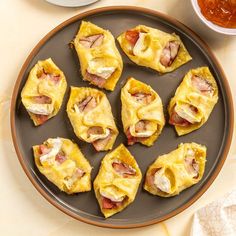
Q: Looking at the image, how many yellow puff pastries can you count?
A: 9